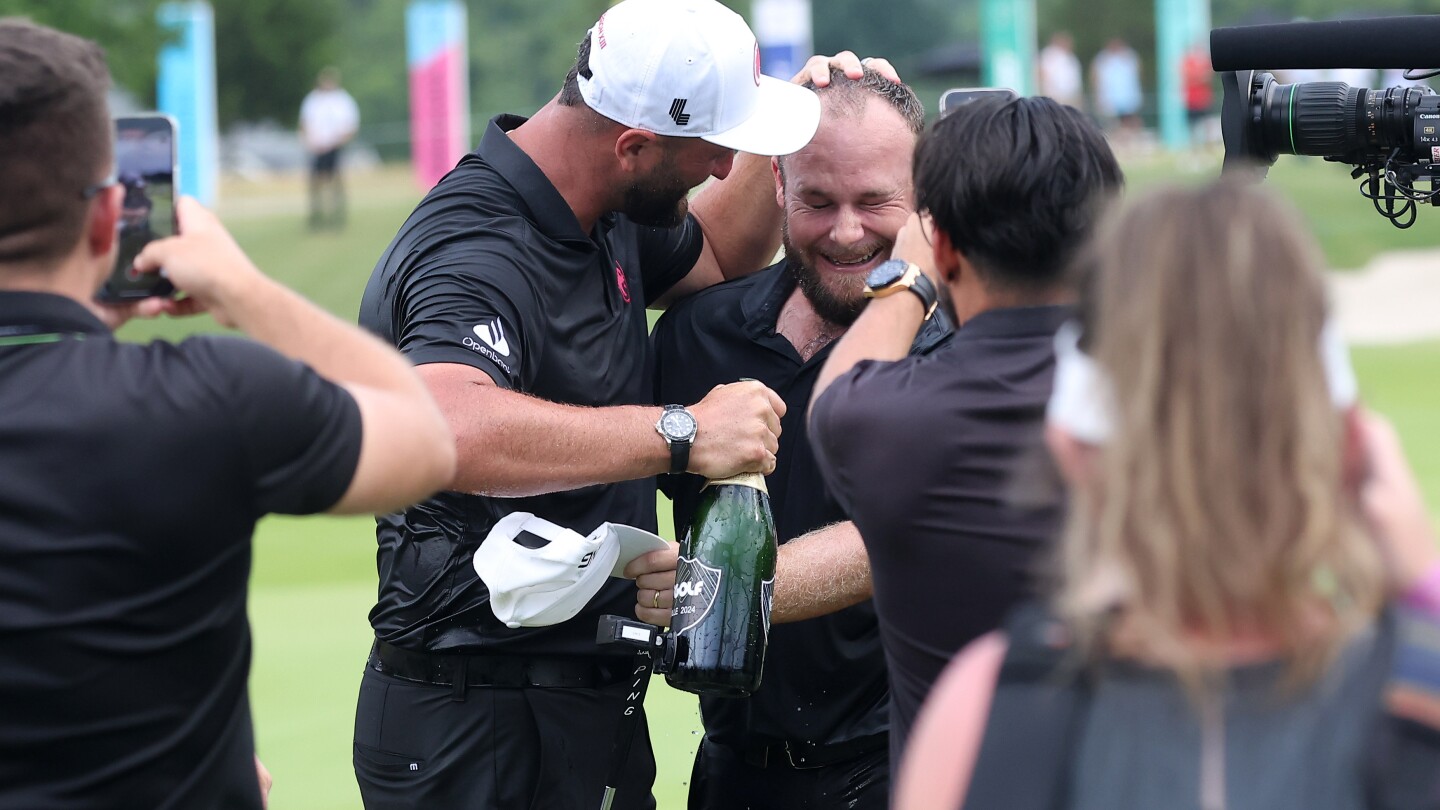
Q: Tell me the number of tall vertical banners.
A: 5